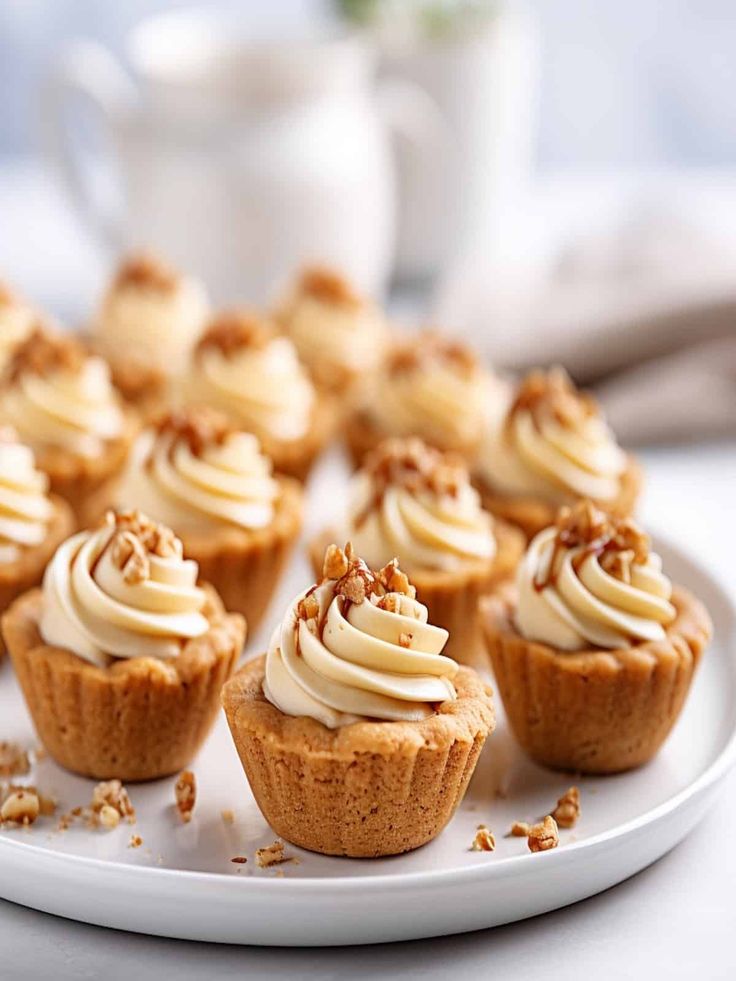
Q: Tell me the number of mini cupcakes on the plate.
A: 13